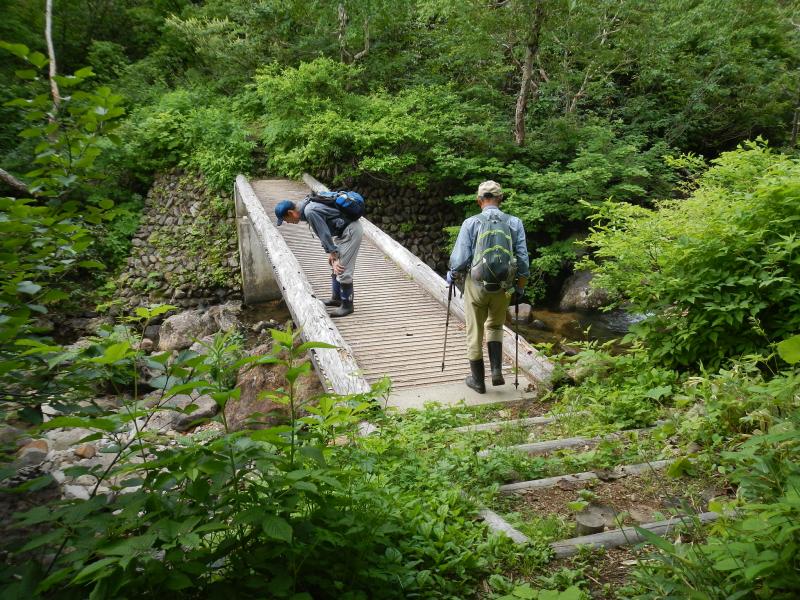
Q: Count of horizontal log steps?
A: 4